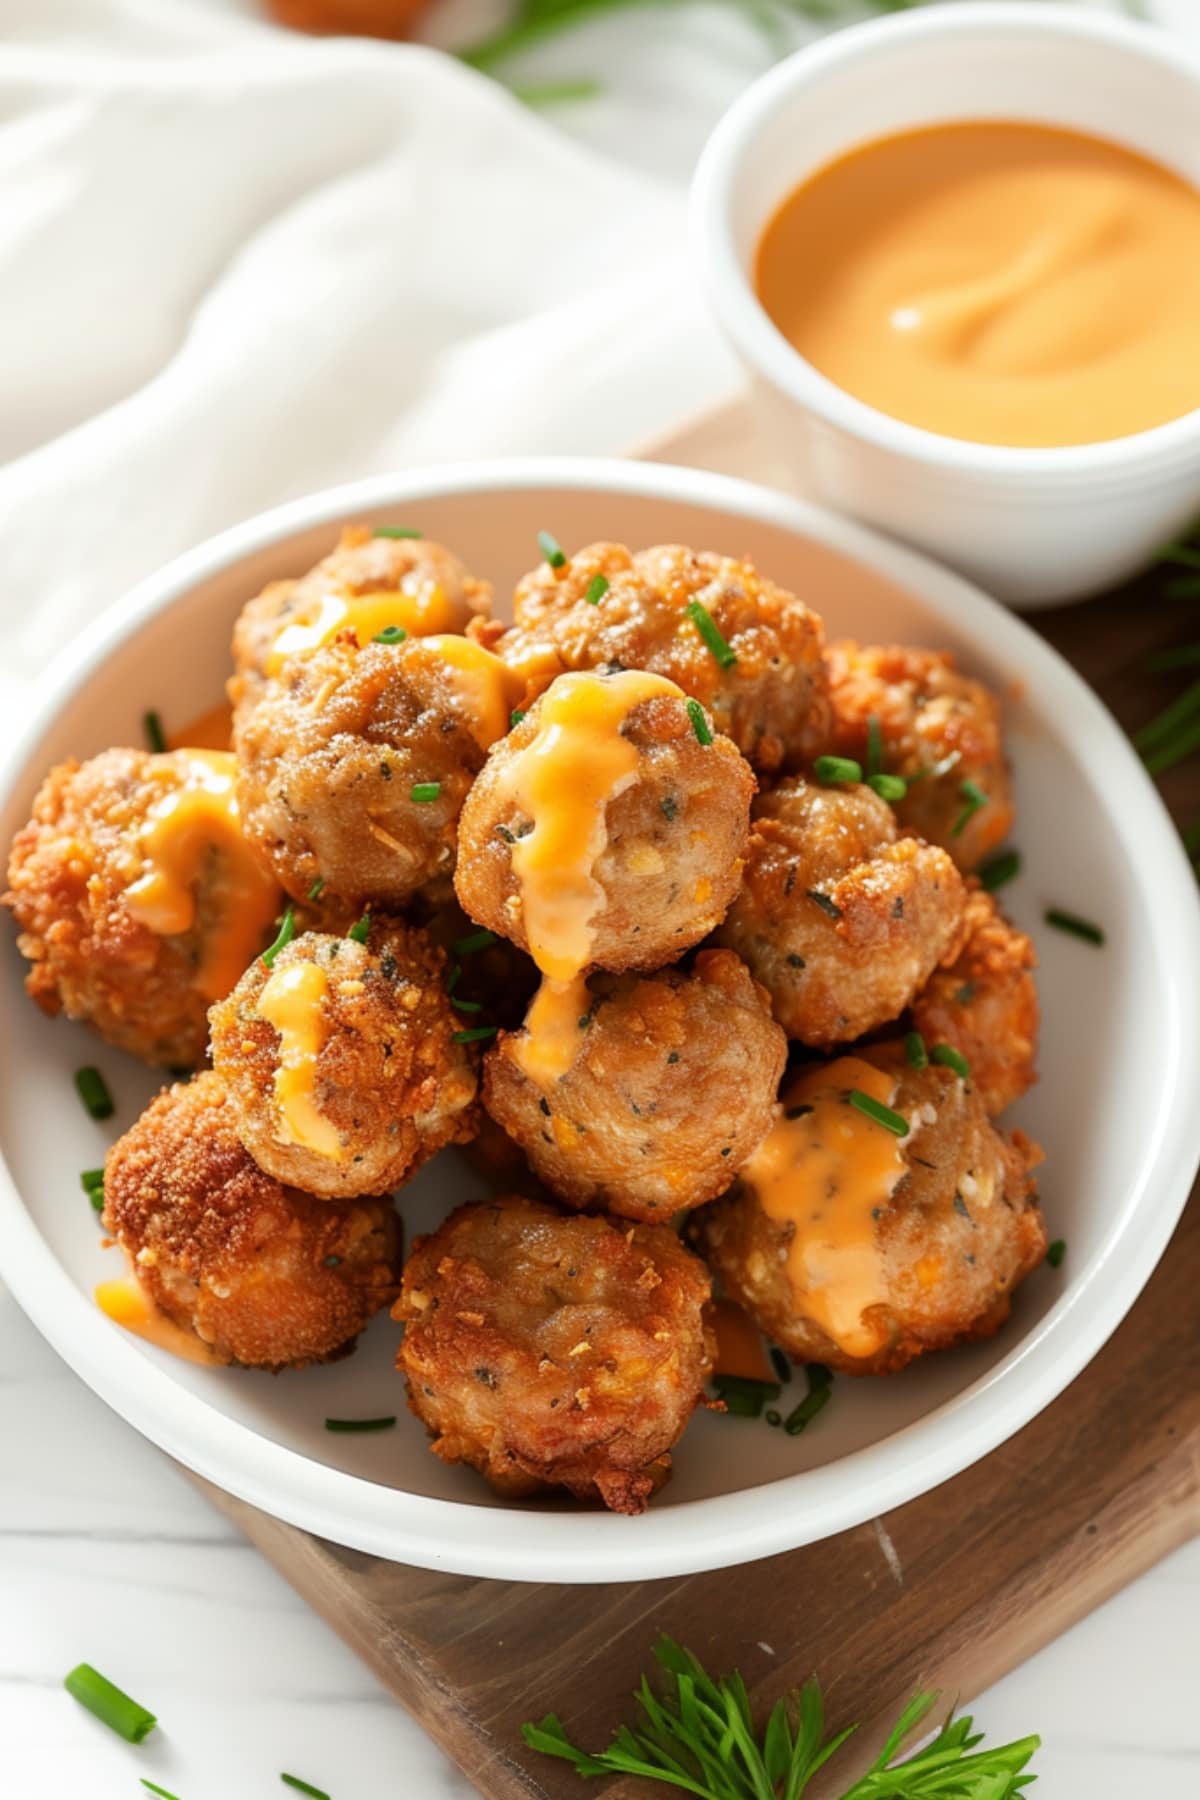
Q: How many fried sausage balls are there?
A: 13